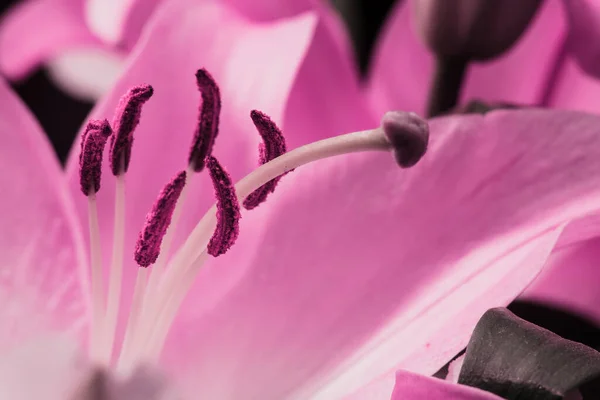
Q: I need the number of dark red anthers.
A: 6